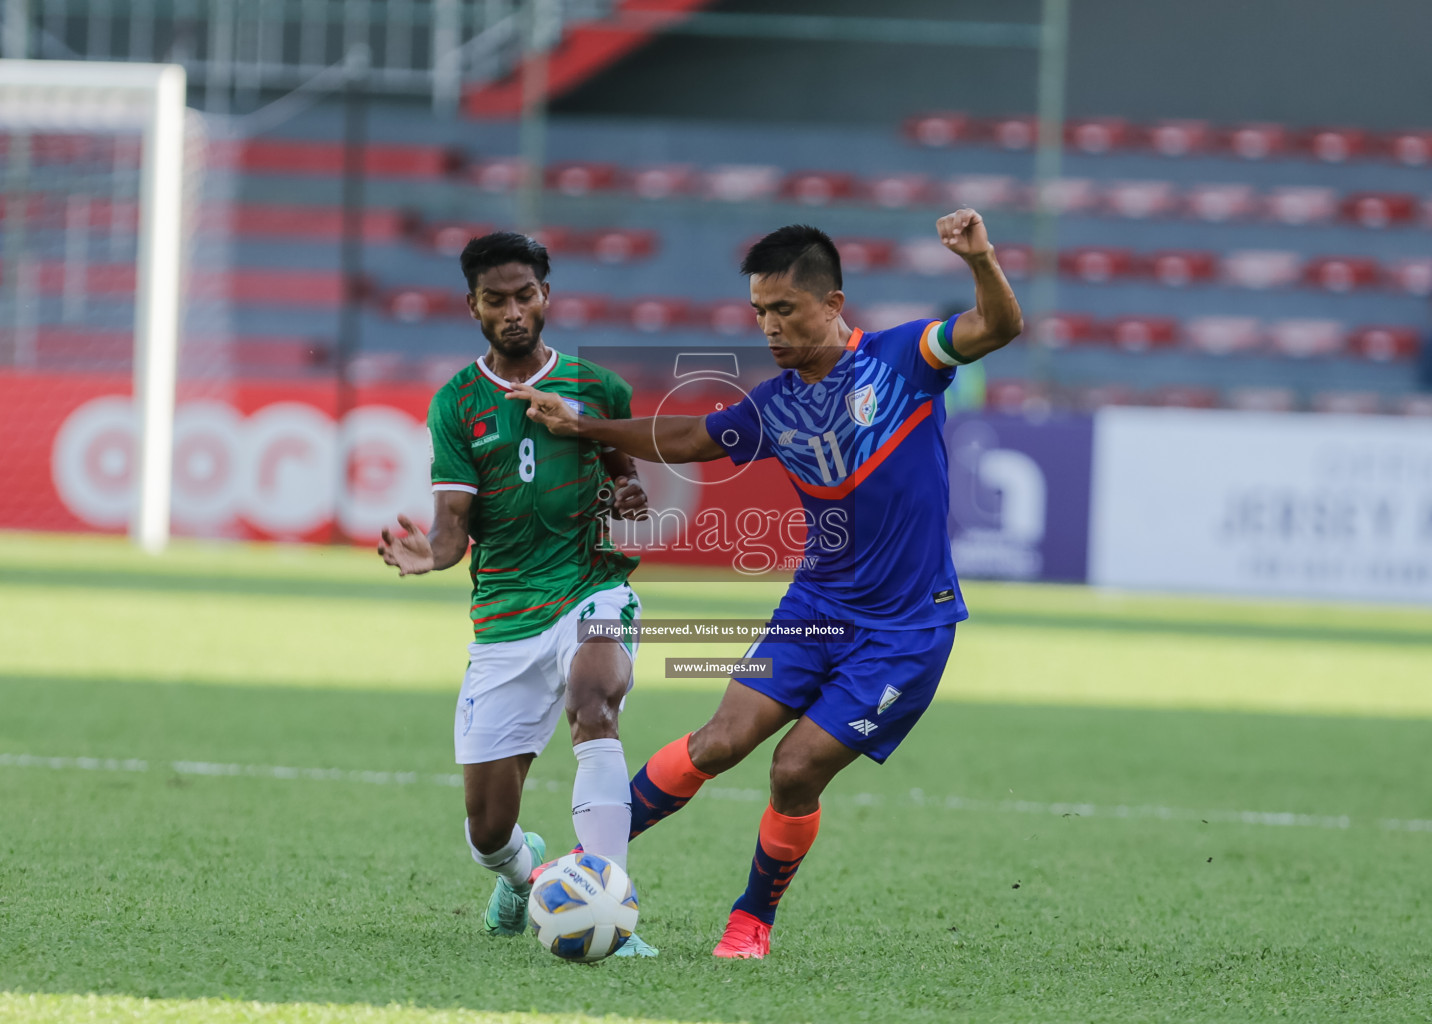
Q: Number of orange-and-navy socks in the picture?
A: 2